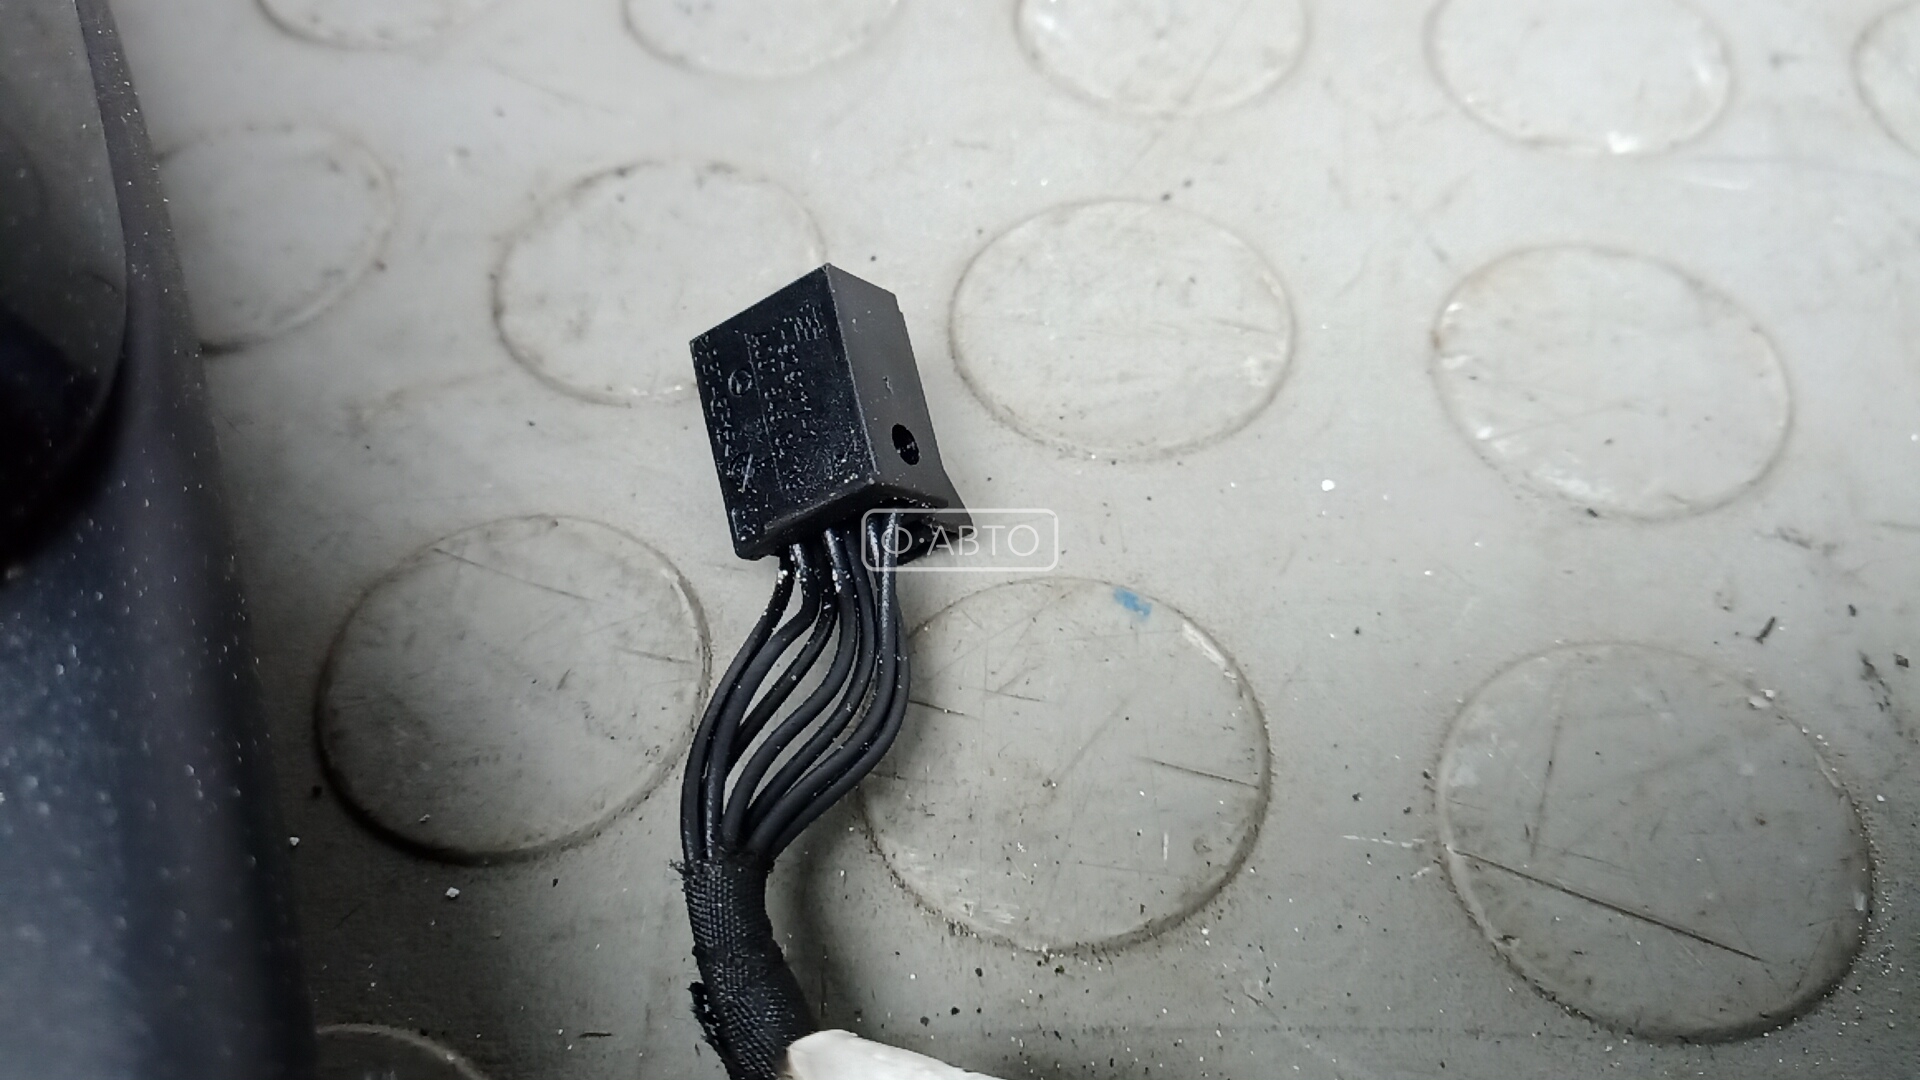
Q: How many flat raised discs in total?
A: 13